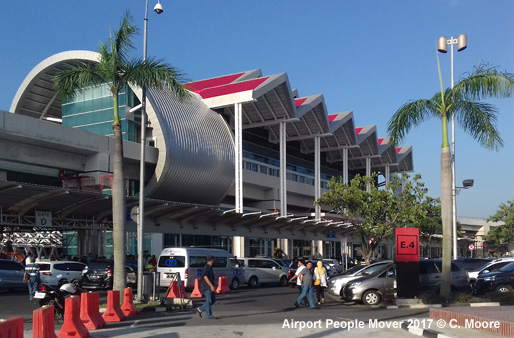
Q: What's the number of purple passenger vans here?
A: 0